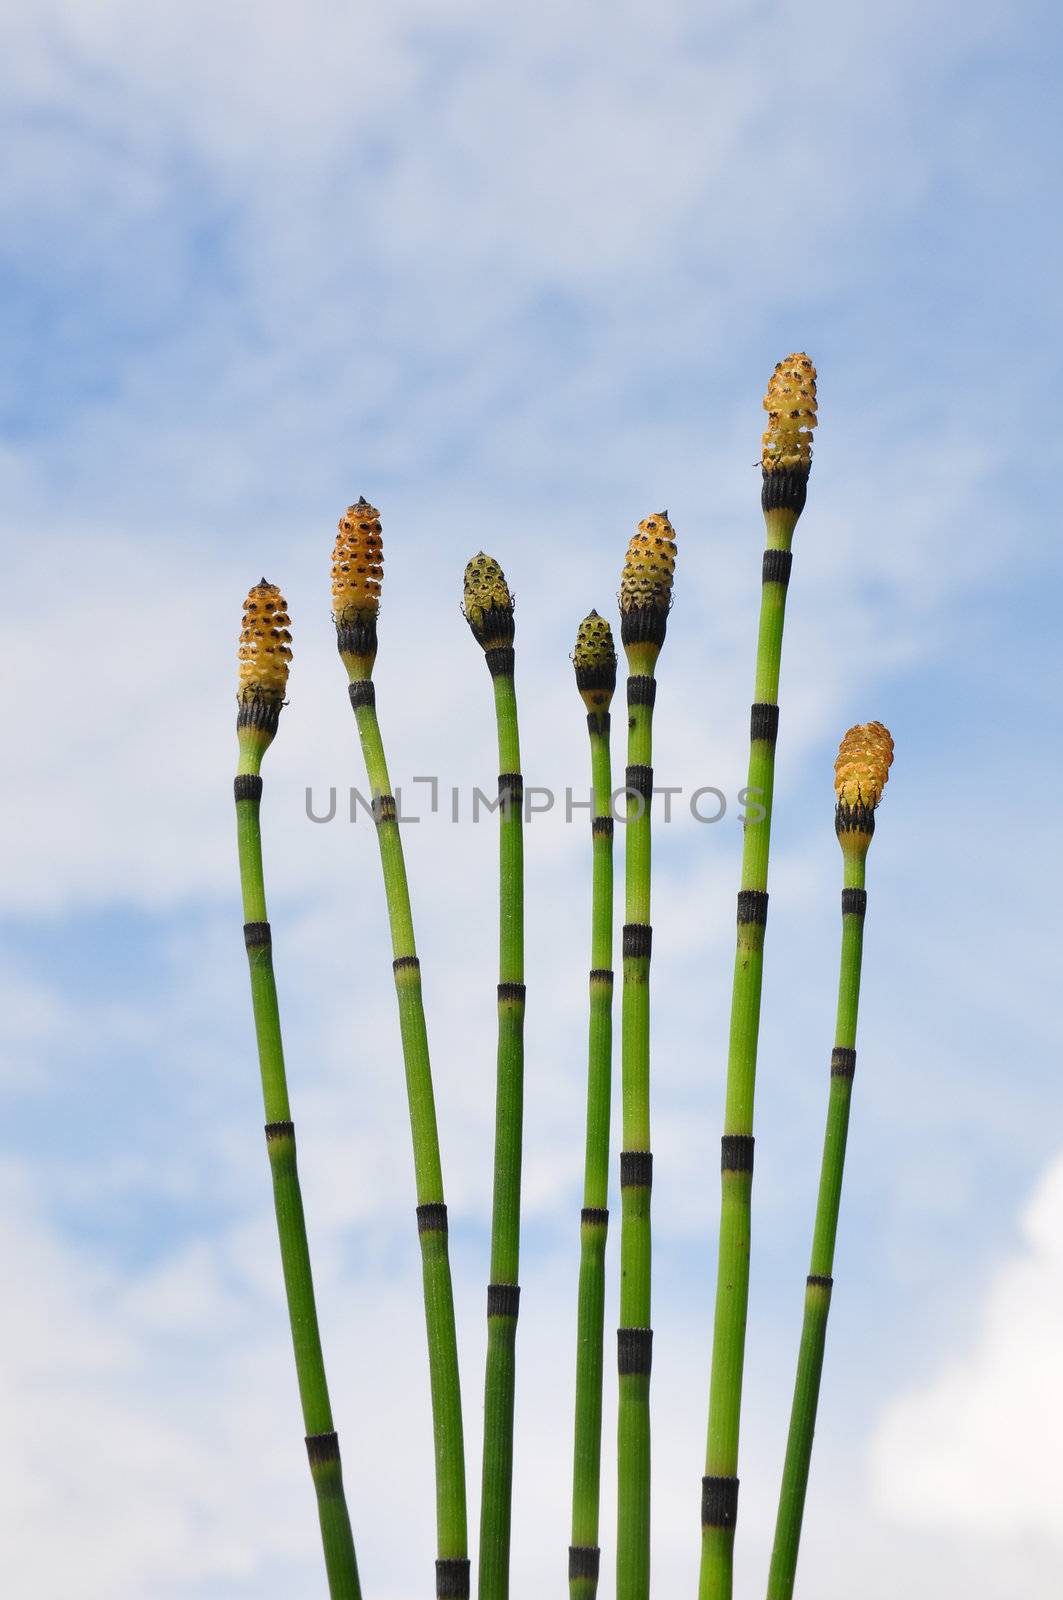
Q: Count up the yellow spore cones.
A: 5